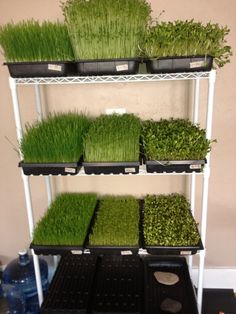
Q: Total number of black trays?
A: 12